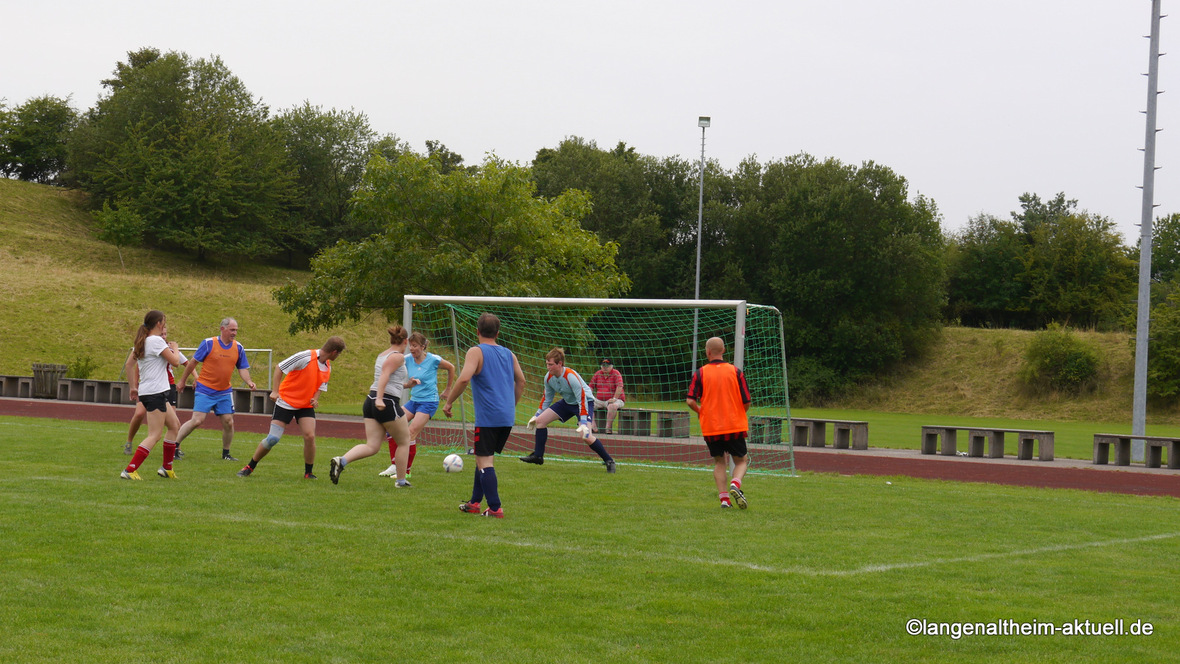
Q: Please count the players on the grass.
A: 9